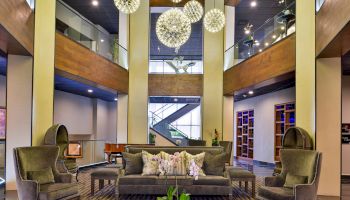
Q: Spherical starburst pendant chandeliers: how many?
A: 5